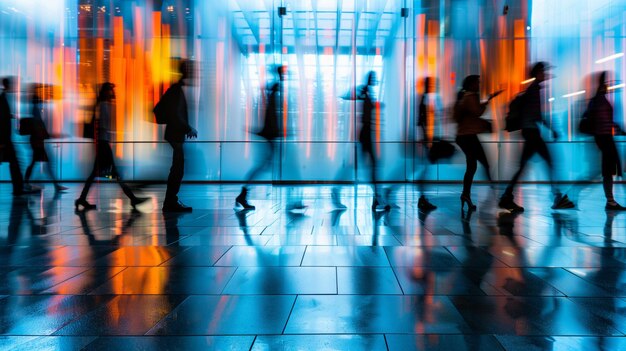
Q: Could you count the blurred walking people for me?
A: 10